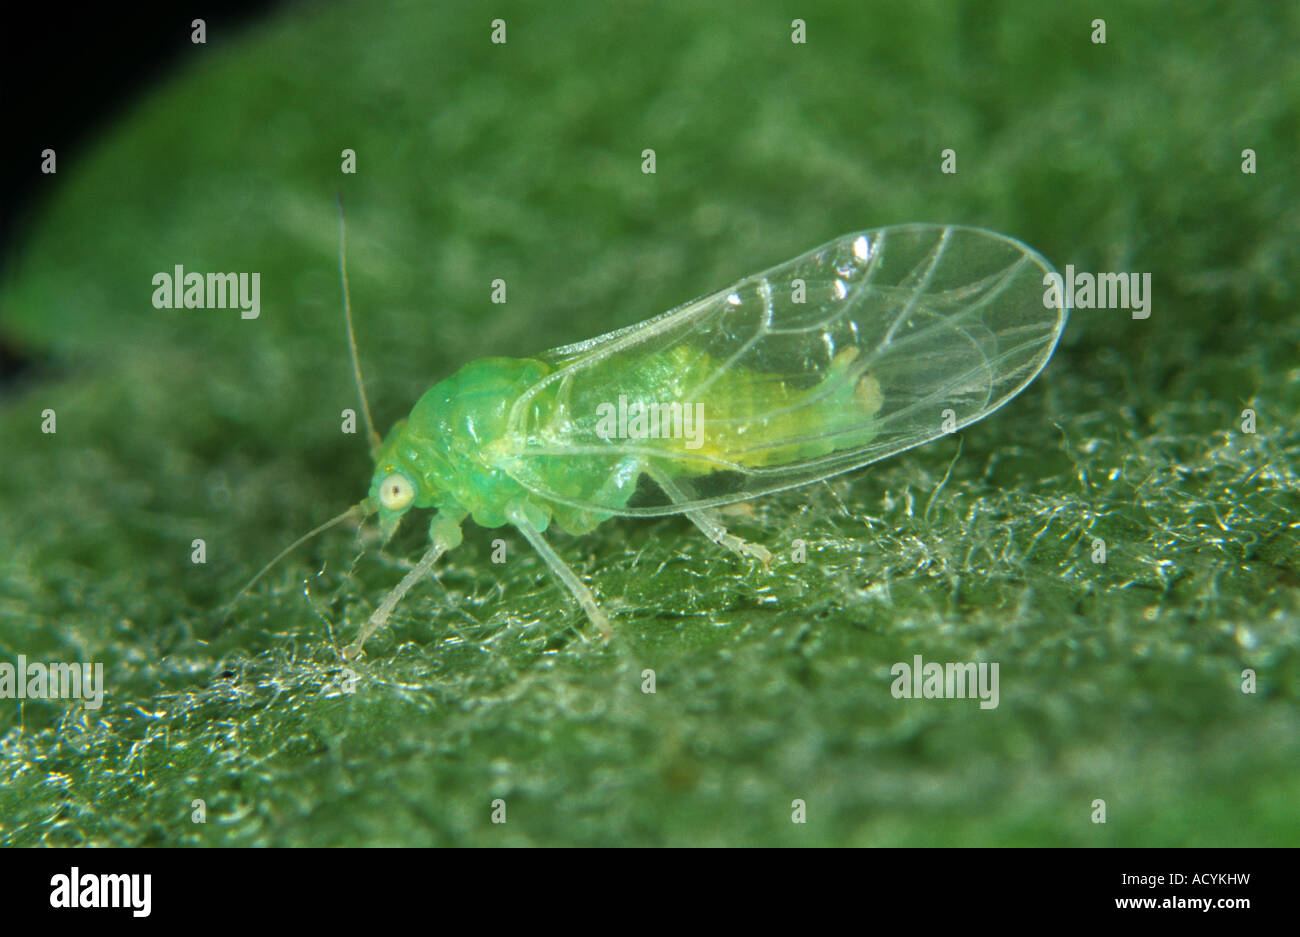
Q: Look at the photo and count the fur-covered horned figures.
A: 0